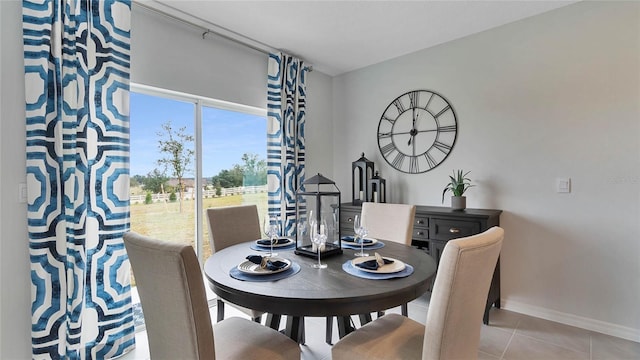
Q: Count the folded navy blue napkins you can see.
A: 4